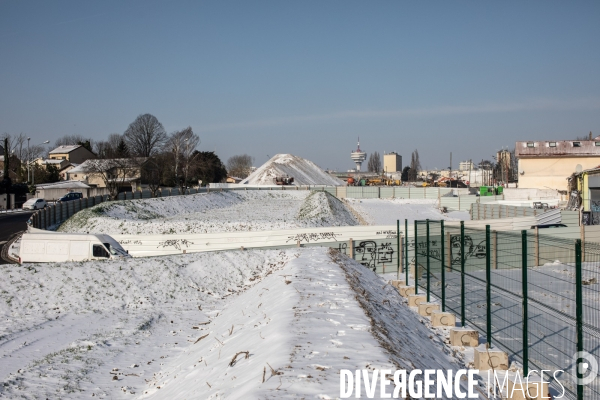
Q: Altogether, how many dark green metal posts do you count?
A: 9